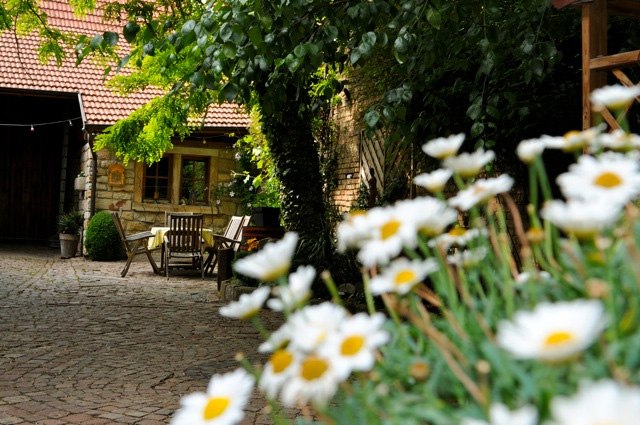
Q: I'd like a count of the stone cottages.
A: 1